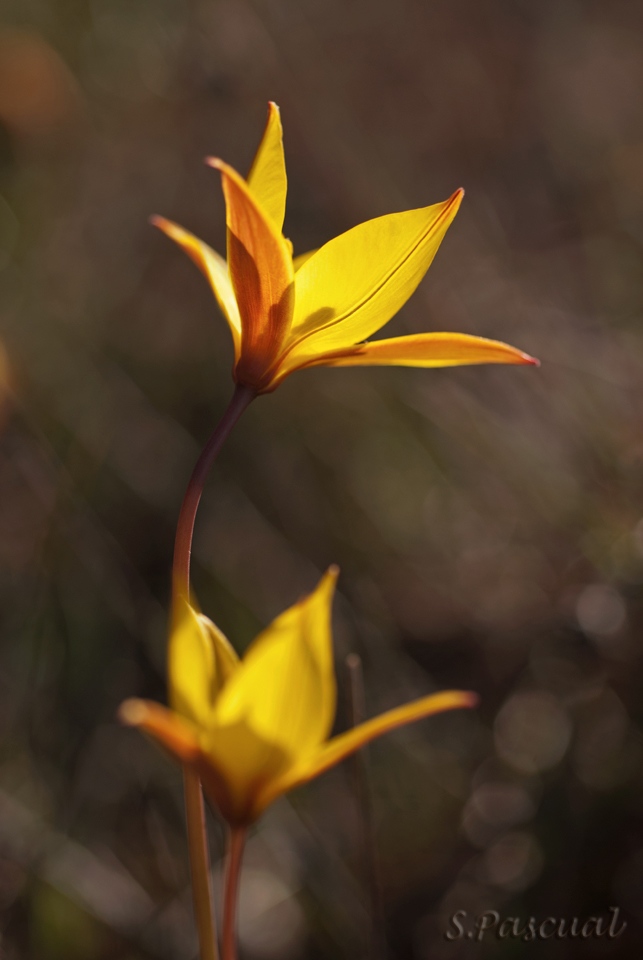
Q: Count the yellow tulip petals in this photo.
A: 11